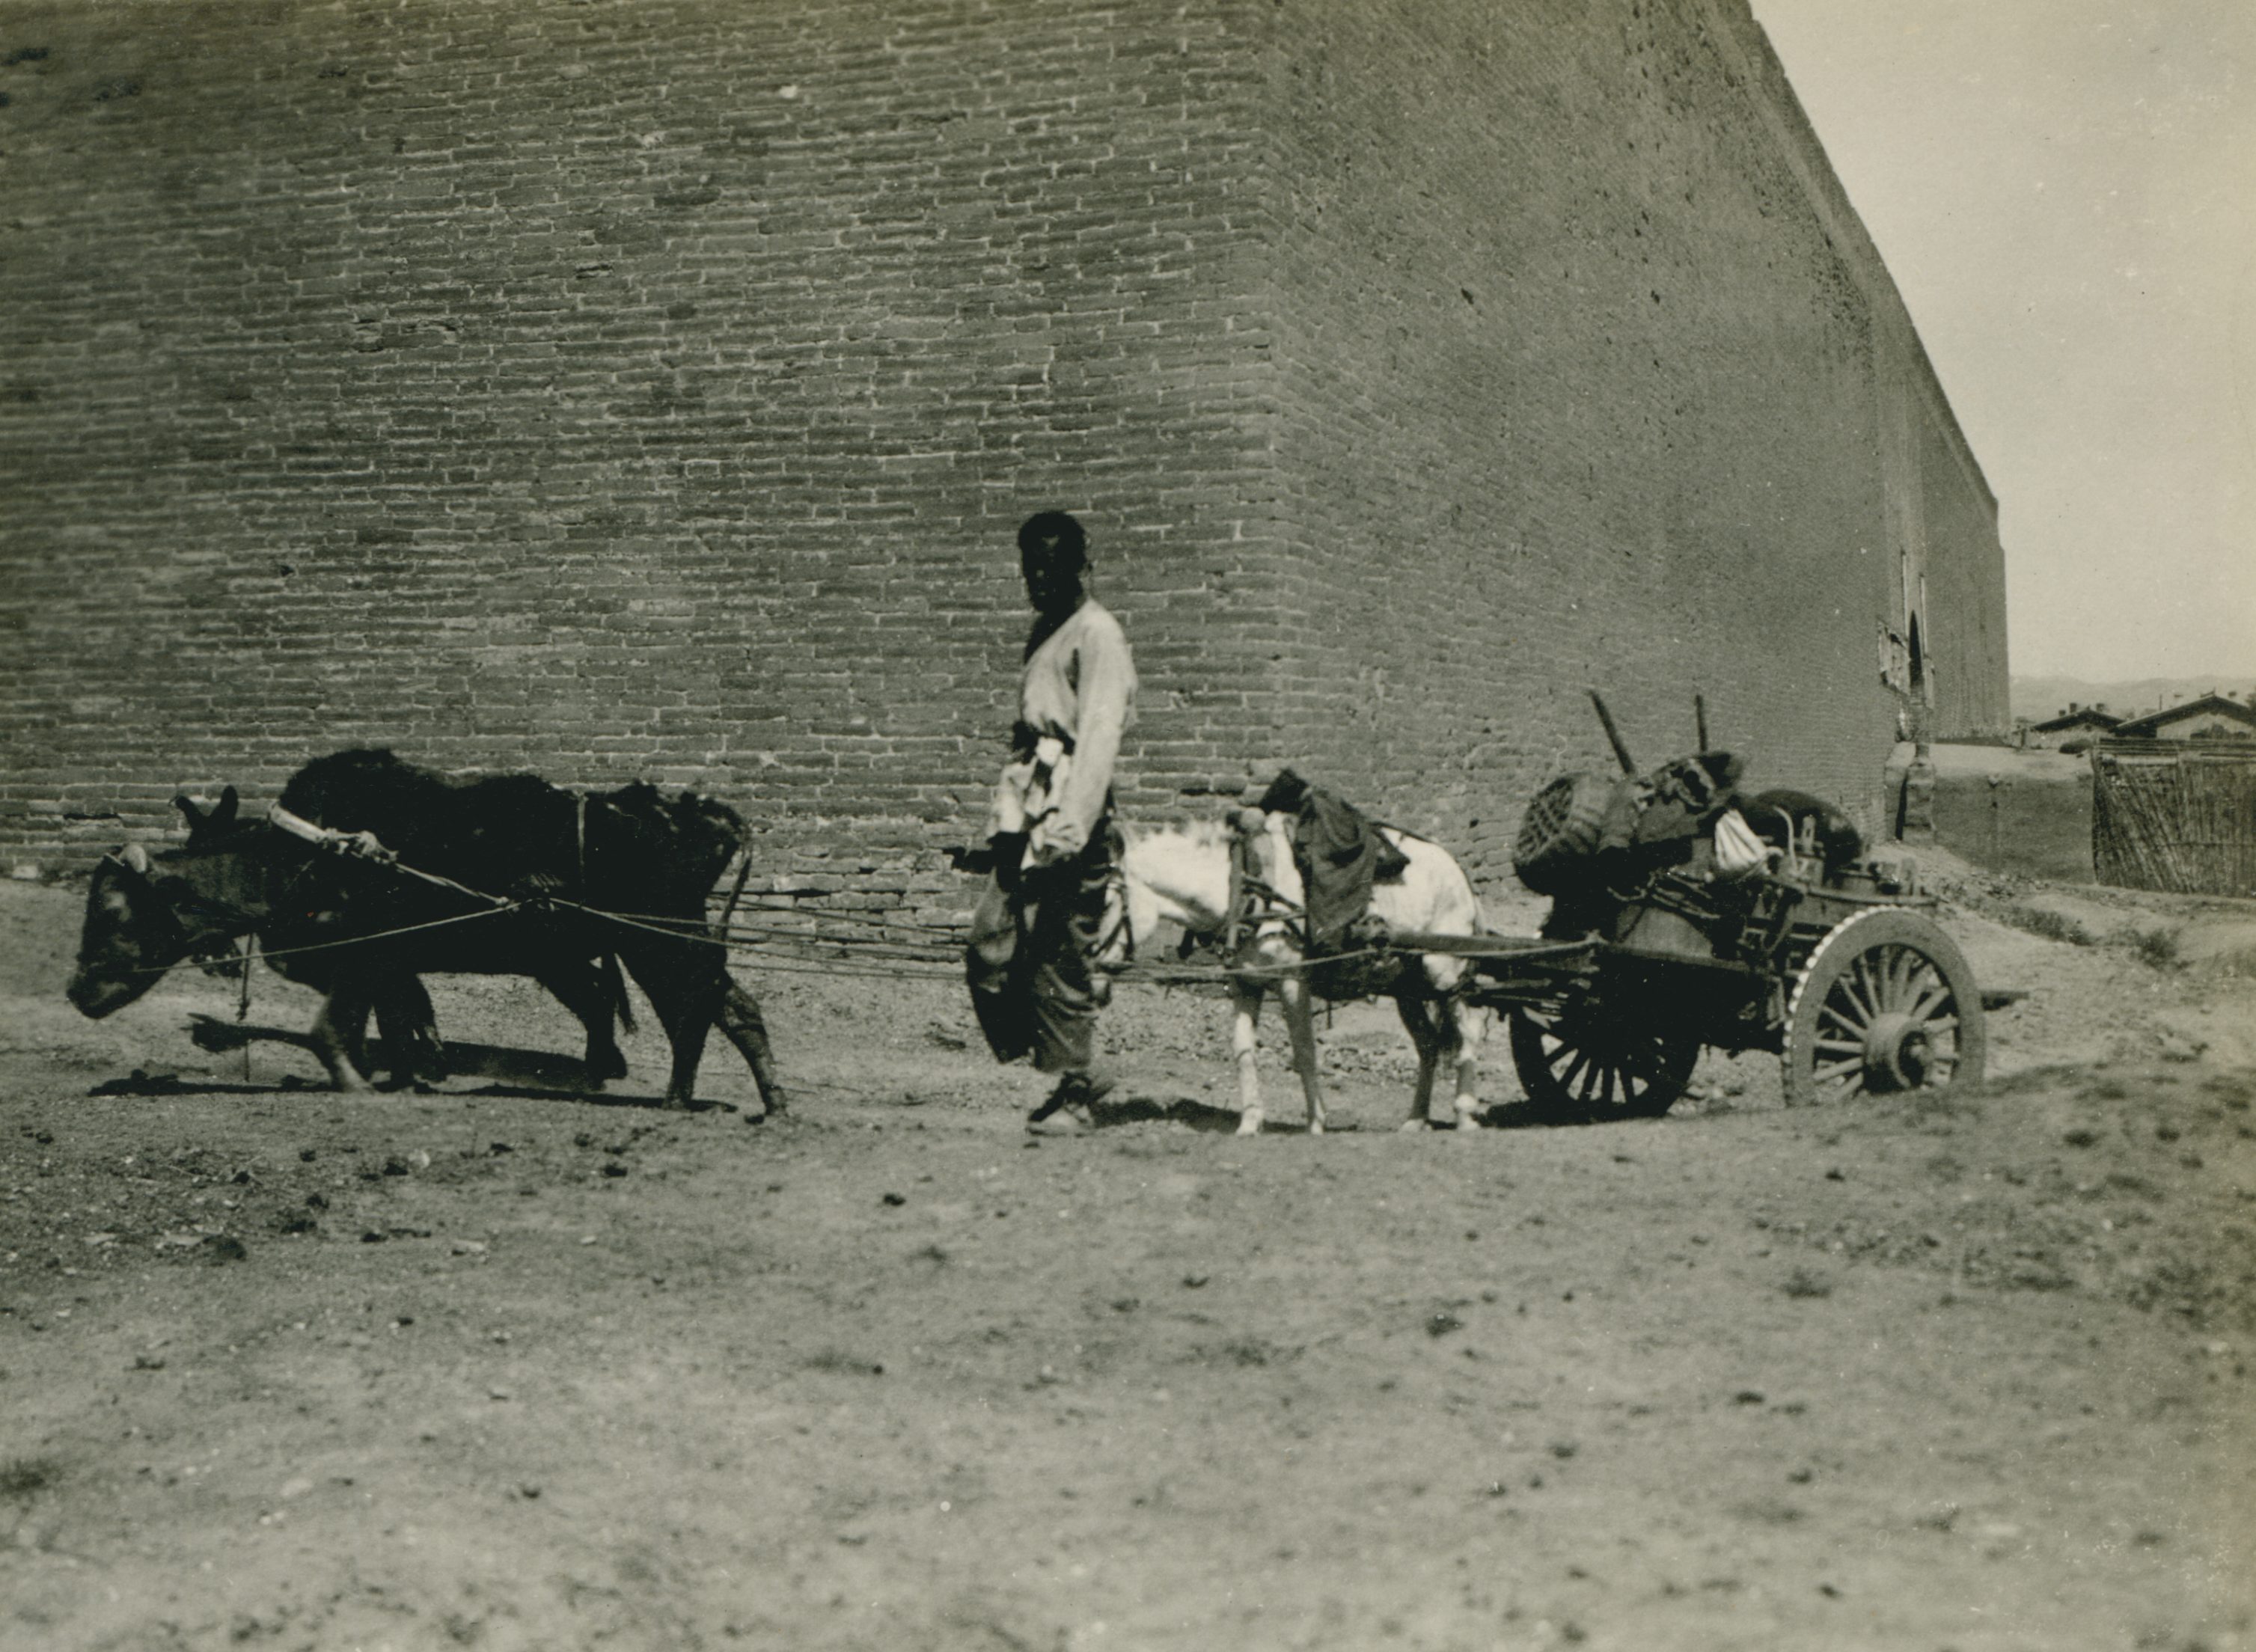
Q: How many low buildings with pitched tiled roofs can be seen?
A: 2